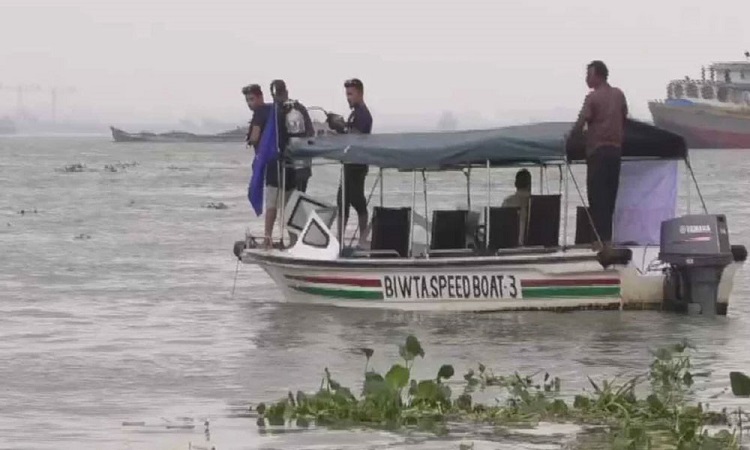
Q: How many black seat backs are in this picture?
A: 5